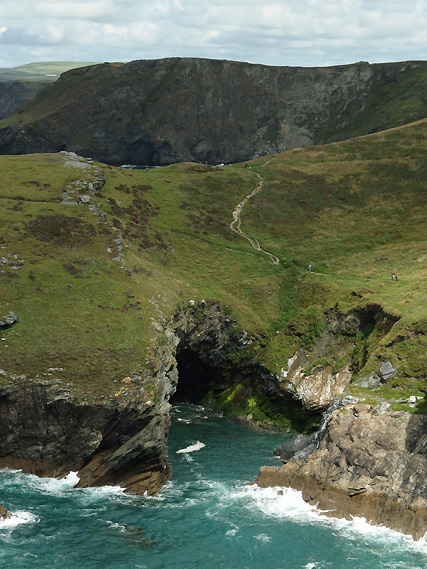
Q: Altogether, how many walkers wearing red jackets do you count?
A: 0